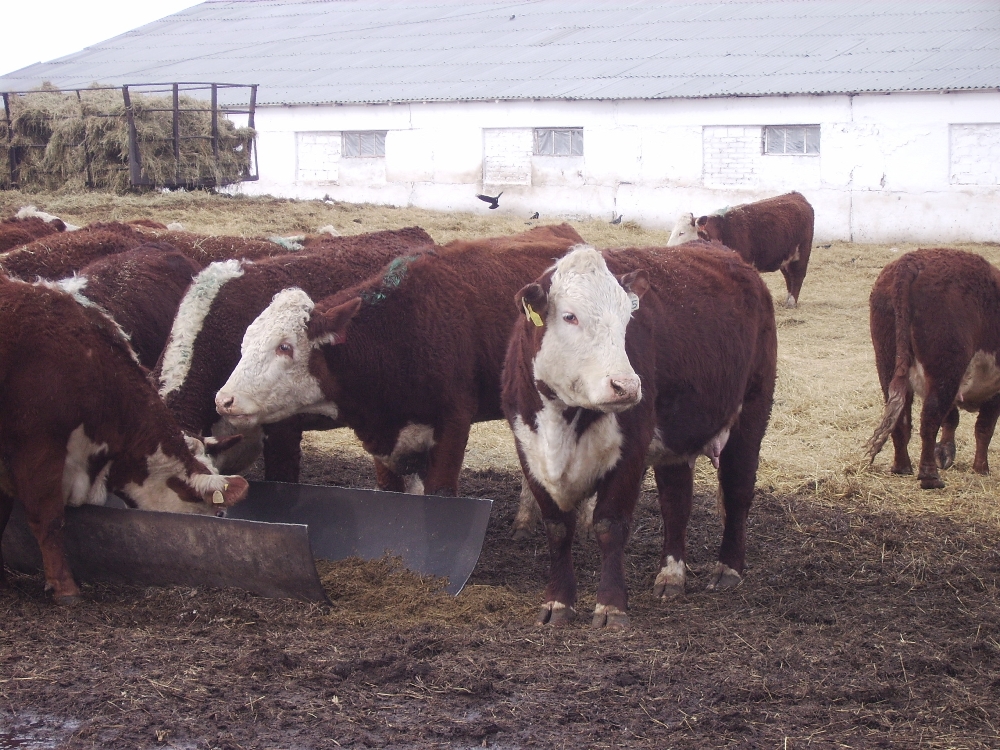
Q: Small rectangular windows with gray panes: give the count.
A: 3